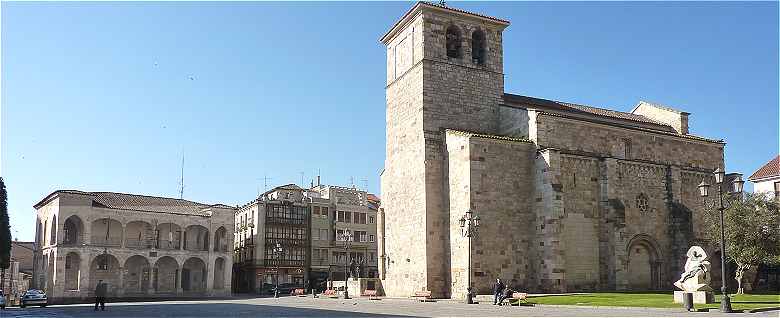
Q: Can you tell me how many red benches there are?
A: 5